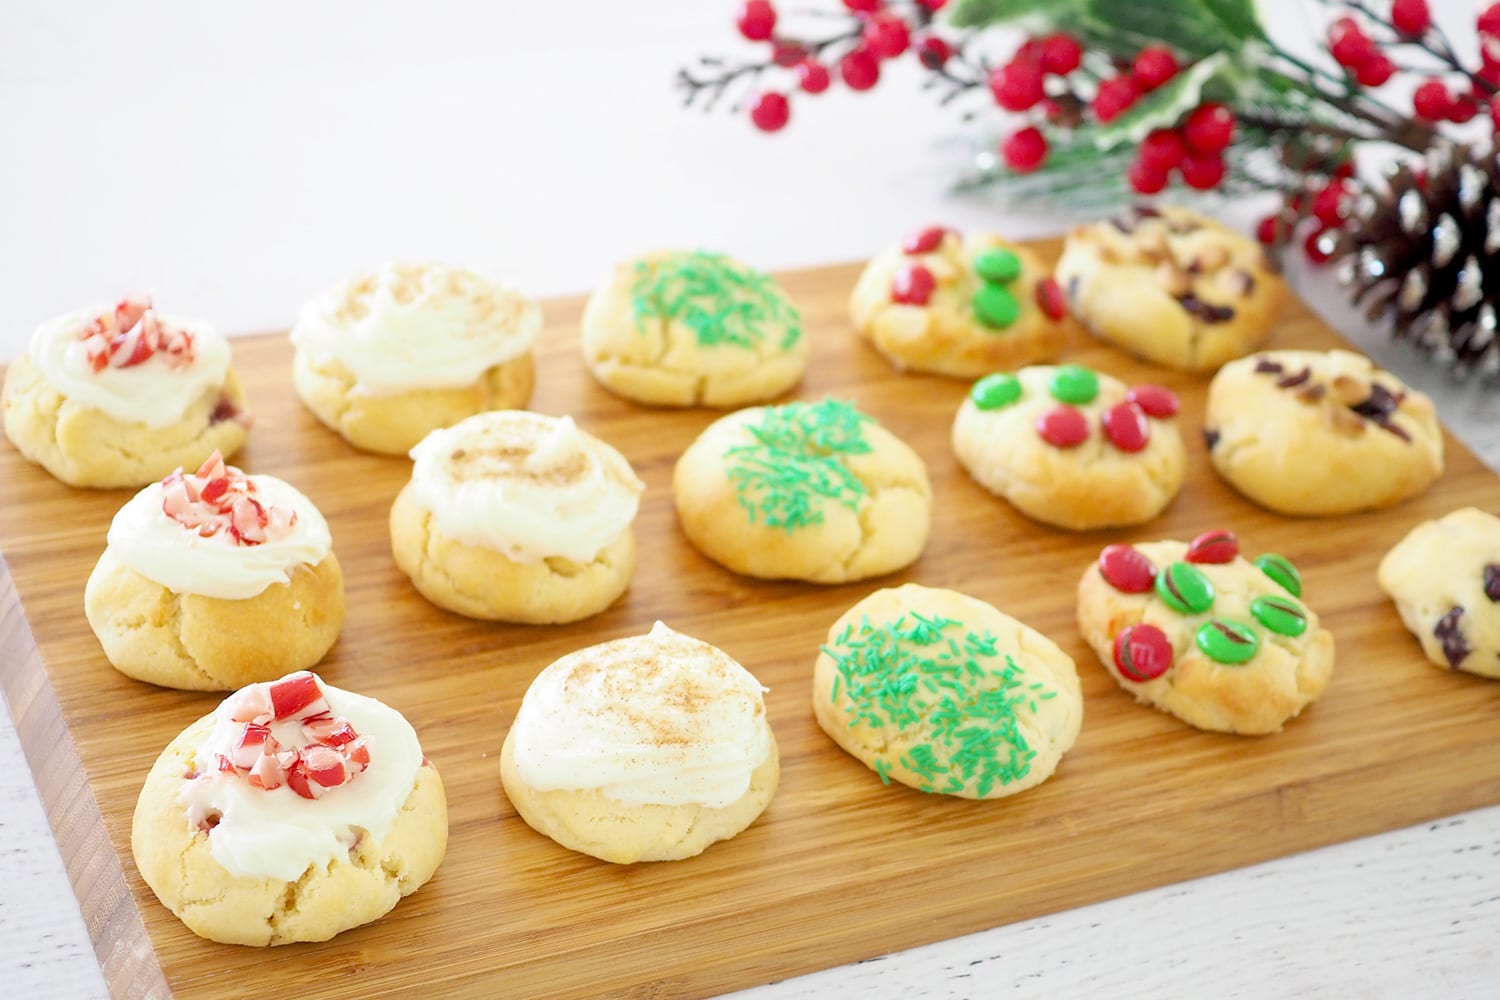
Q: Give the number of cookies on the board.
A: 15